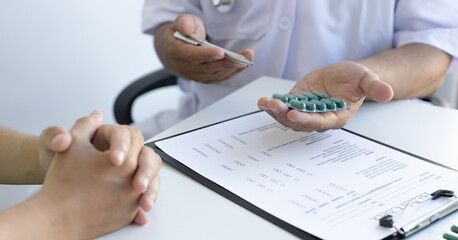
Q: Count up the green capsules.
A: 12